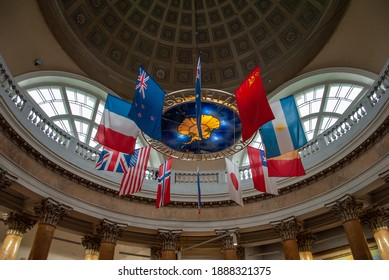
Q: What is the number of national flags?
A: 12